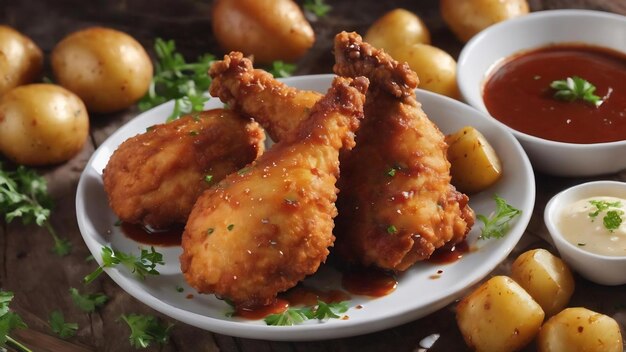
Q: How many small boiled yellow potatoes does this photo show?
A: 11